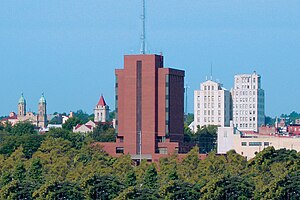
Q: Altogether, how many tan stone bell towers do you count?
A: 2